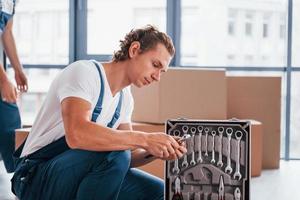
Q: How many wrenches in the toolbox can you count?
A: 9